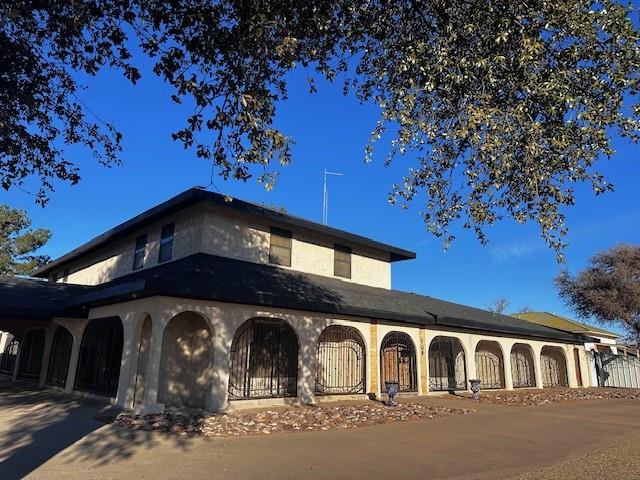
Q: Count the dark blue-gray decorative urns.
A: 2